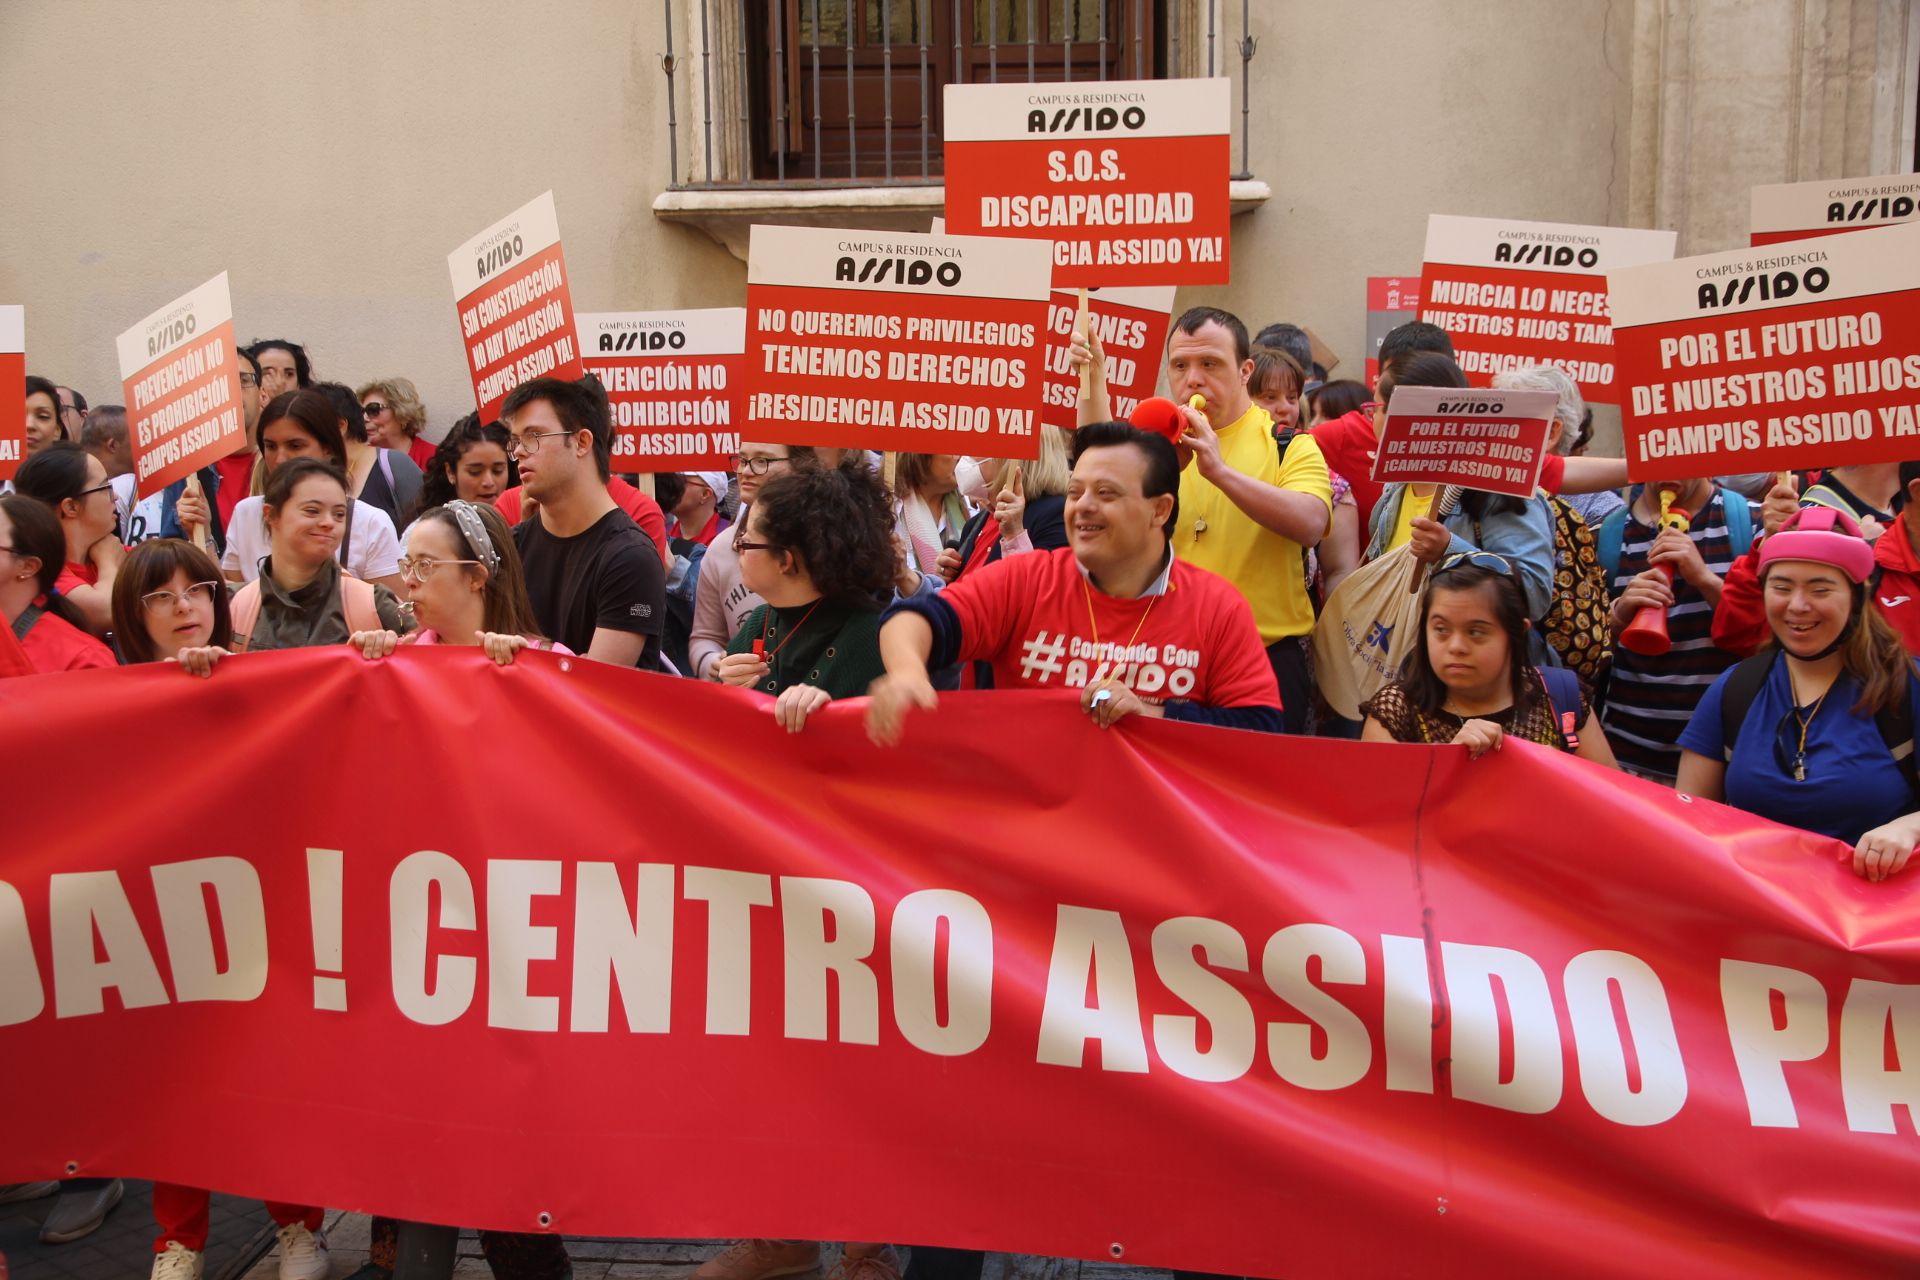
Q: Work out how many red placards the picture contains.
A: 11